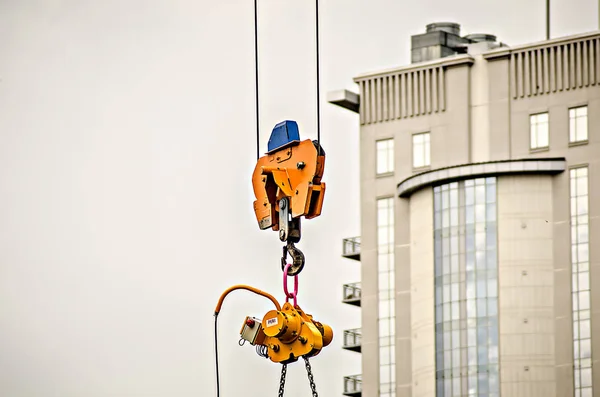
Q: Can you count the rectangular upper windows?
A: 4